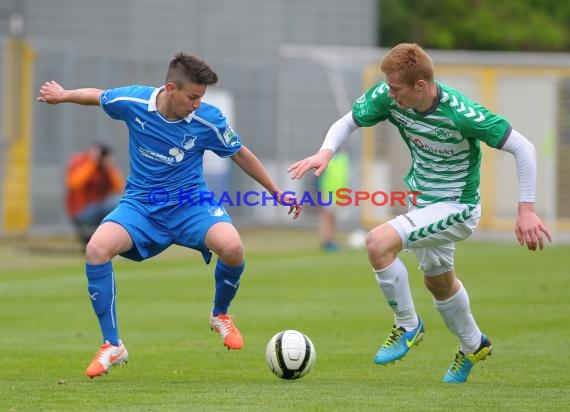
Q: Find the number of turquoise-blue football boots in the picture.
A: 2